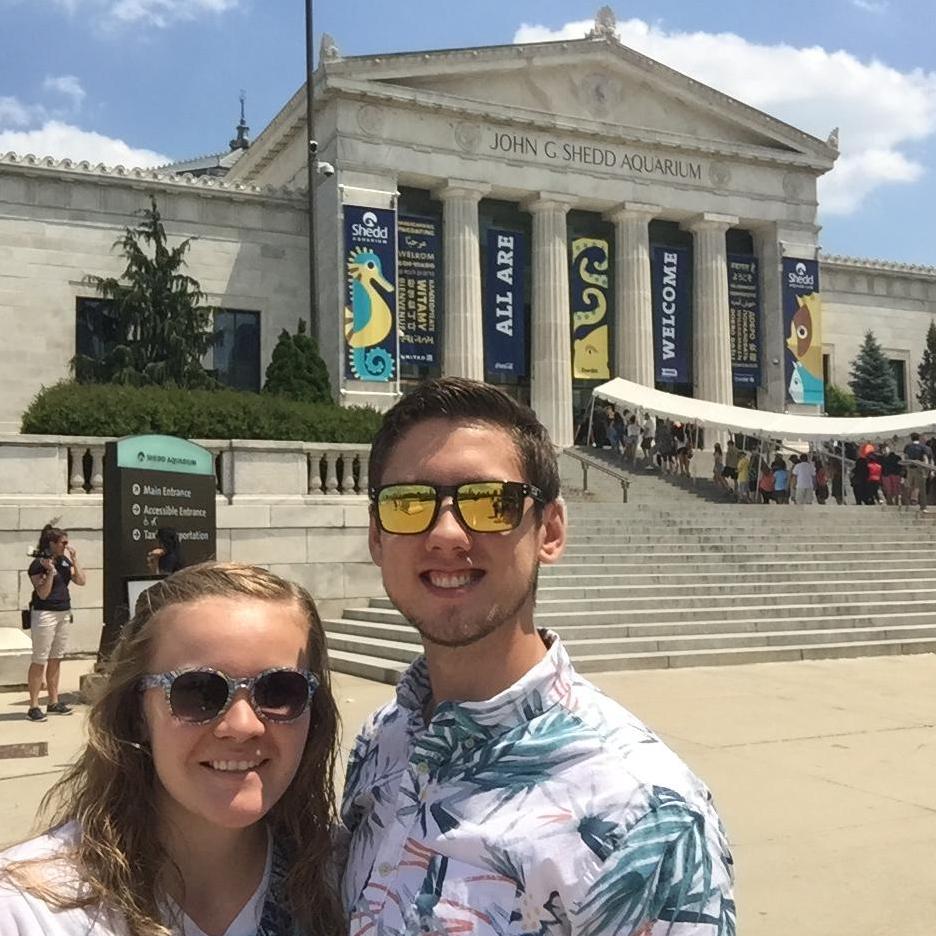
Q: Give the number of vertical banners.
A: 7